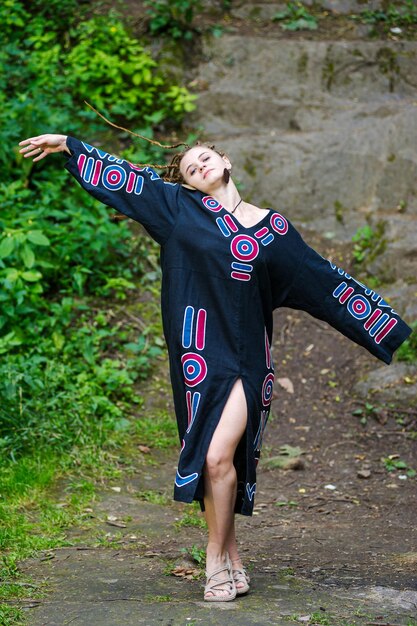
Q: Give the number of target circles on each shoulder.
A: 1